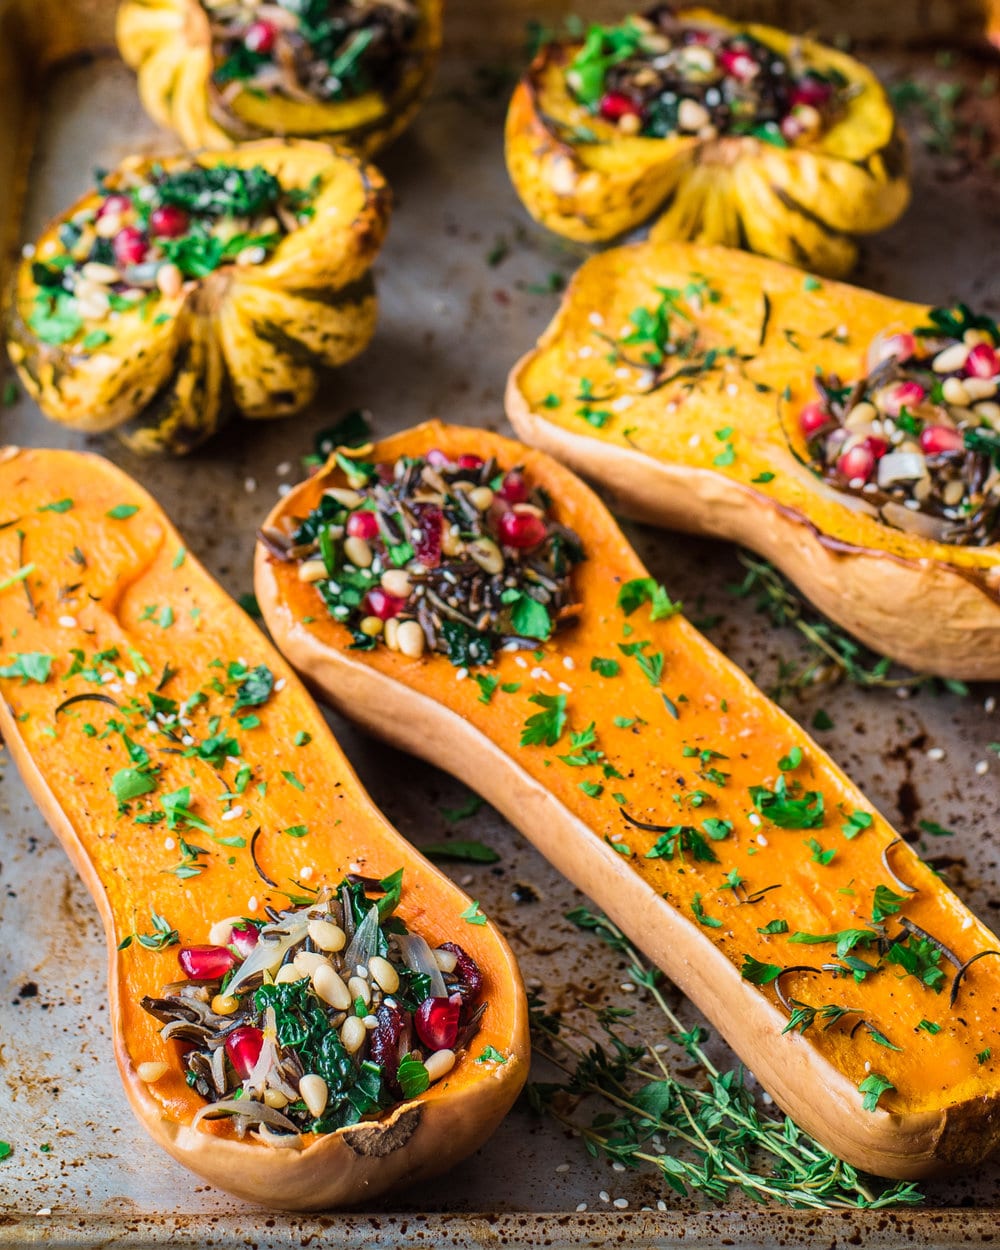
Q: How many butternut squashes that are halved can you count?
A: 3